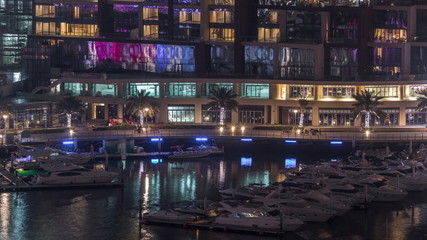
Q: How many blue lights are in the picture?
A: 6